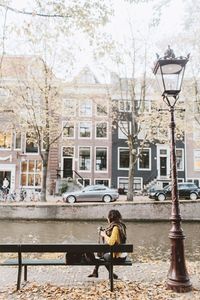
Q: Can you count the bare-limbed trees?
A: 2